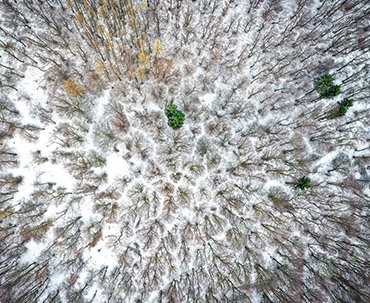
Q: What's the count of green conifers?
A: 4